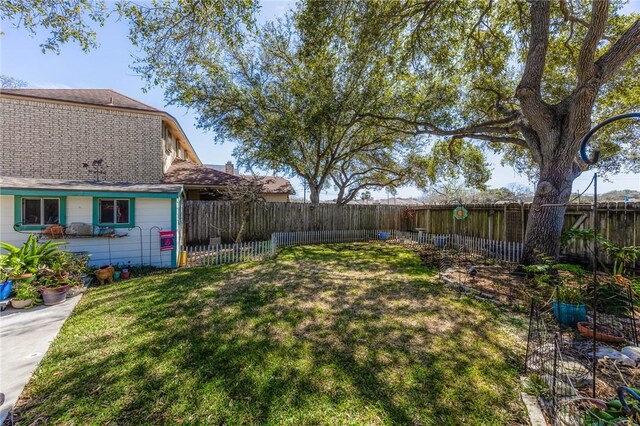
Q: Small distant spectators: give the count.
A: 0